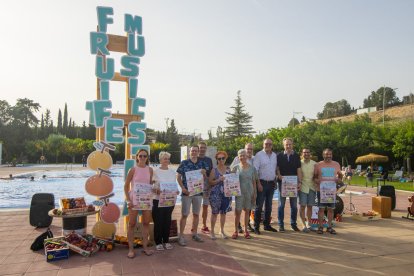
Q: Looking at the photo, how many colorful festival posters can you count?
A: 6